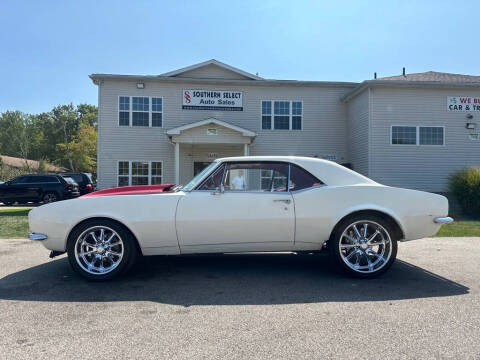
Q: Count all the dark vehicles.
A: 2